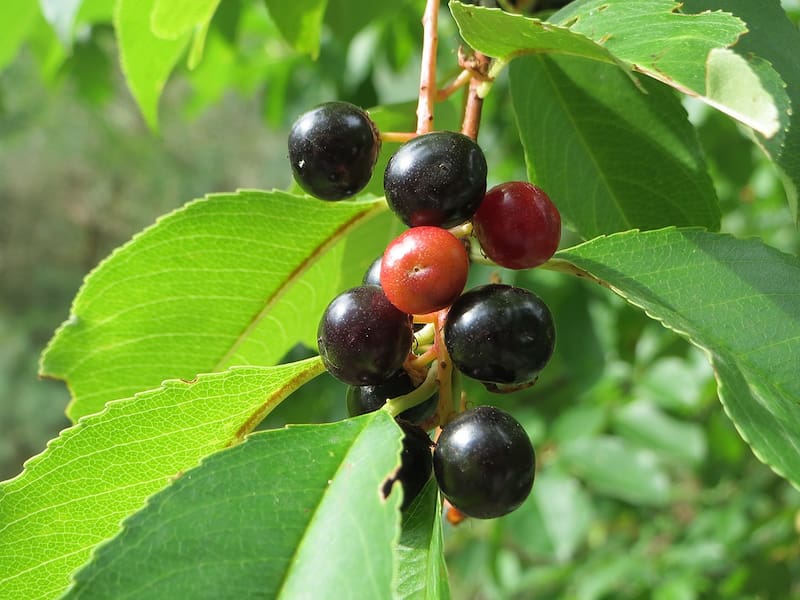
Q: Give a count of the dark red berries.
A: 1